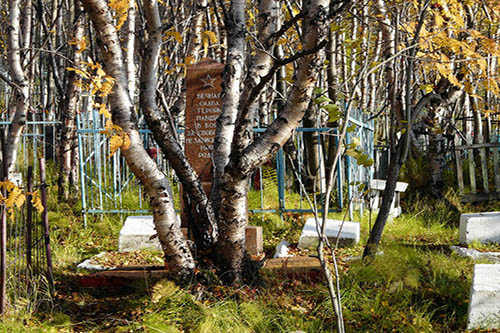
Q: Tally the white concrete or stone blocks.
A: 4